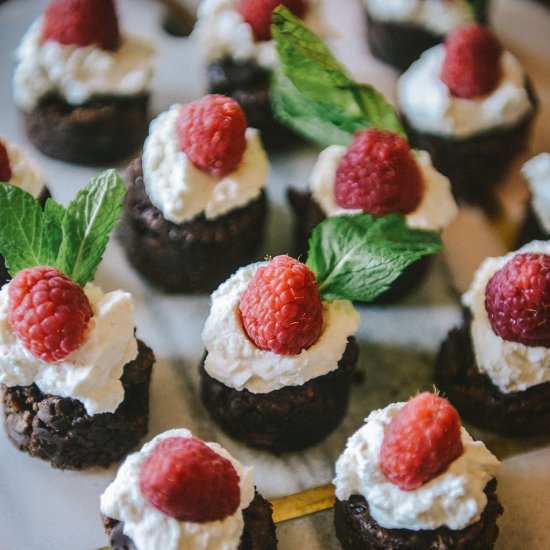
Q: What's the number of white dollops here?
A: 13